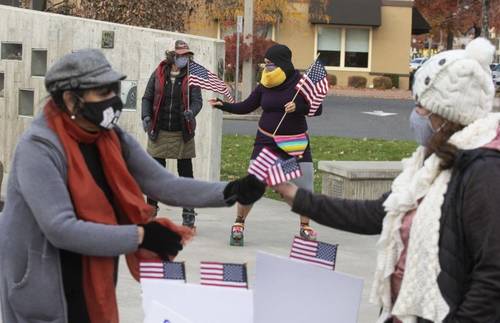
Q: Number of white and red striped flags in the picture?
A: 7